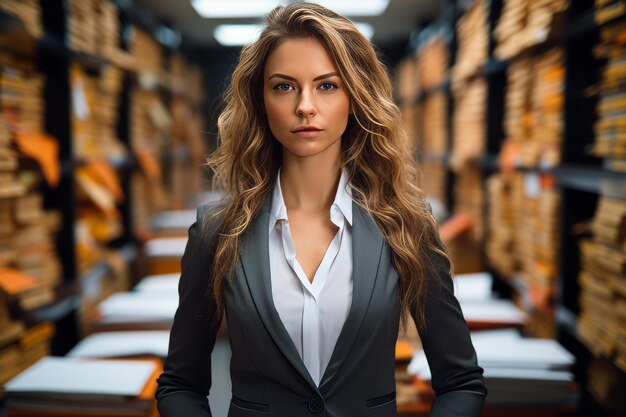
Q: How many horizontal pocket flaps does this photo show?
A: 2